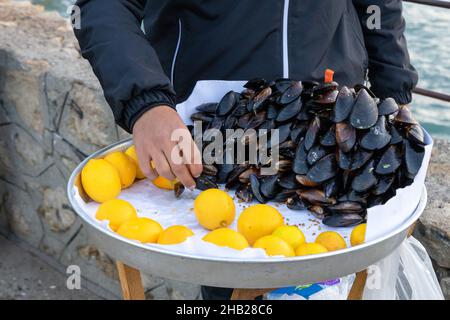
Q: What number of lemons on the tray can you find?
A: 15